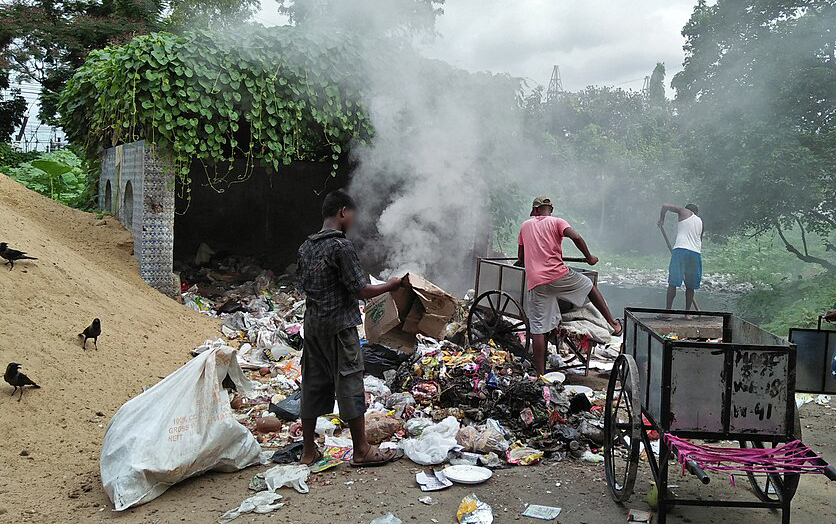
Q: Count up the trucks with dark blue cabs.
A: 0